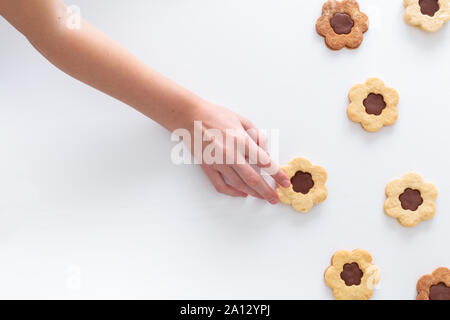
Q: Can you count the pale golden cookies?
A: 5